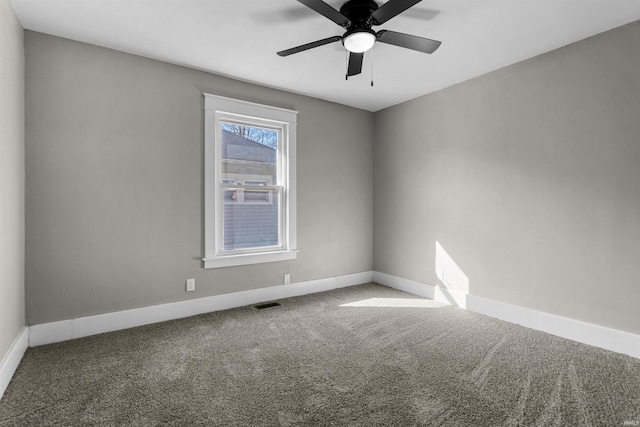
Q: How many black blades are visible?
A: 5